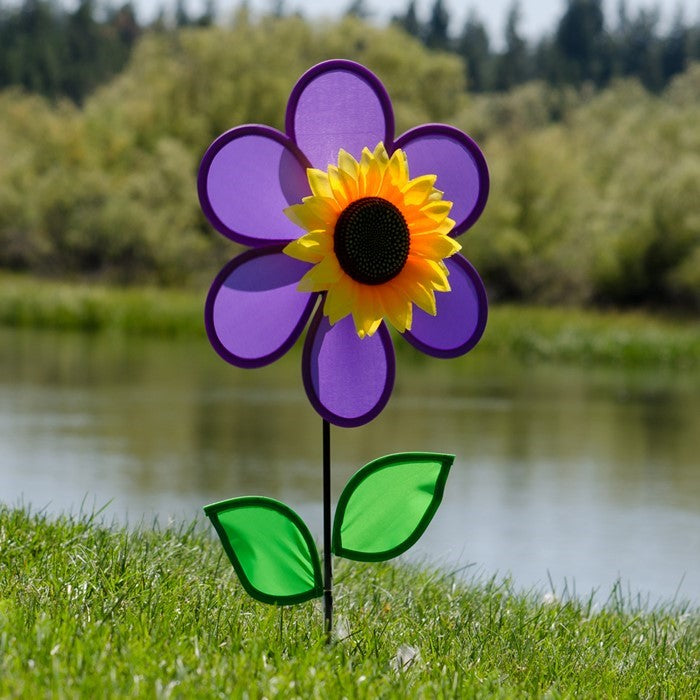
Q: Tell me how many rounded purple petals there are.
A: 6